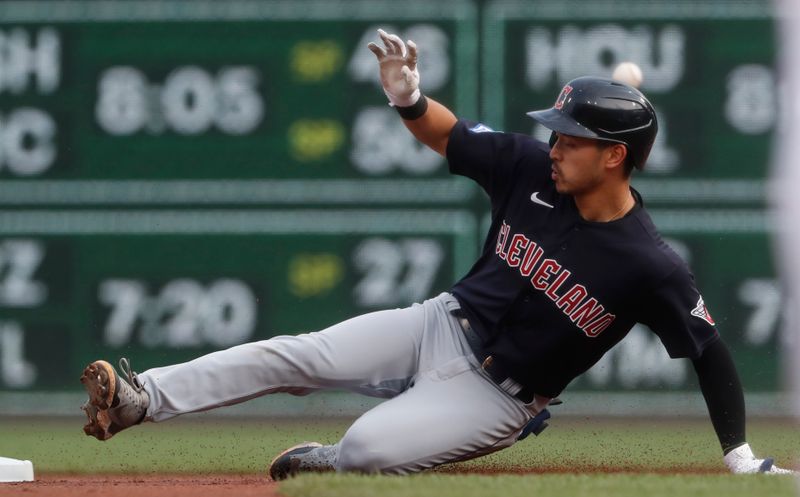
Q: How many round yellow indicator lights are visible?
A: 3